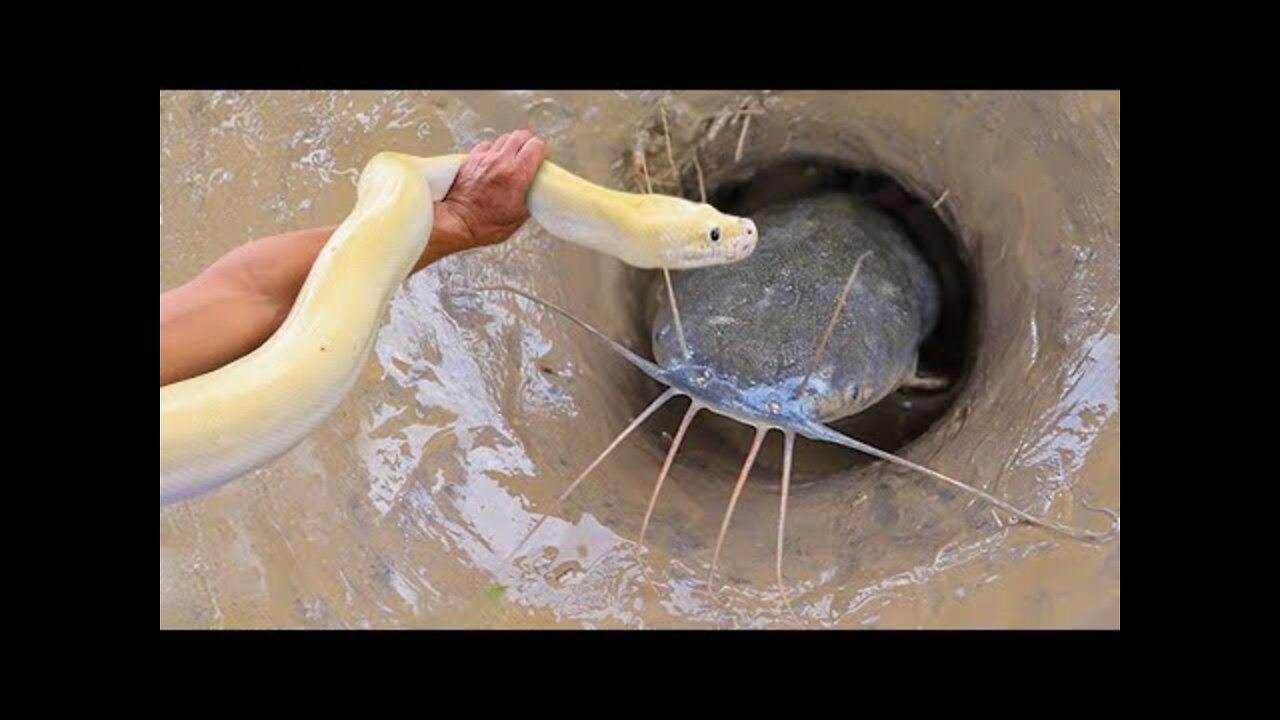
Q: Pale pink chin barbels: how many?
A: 4